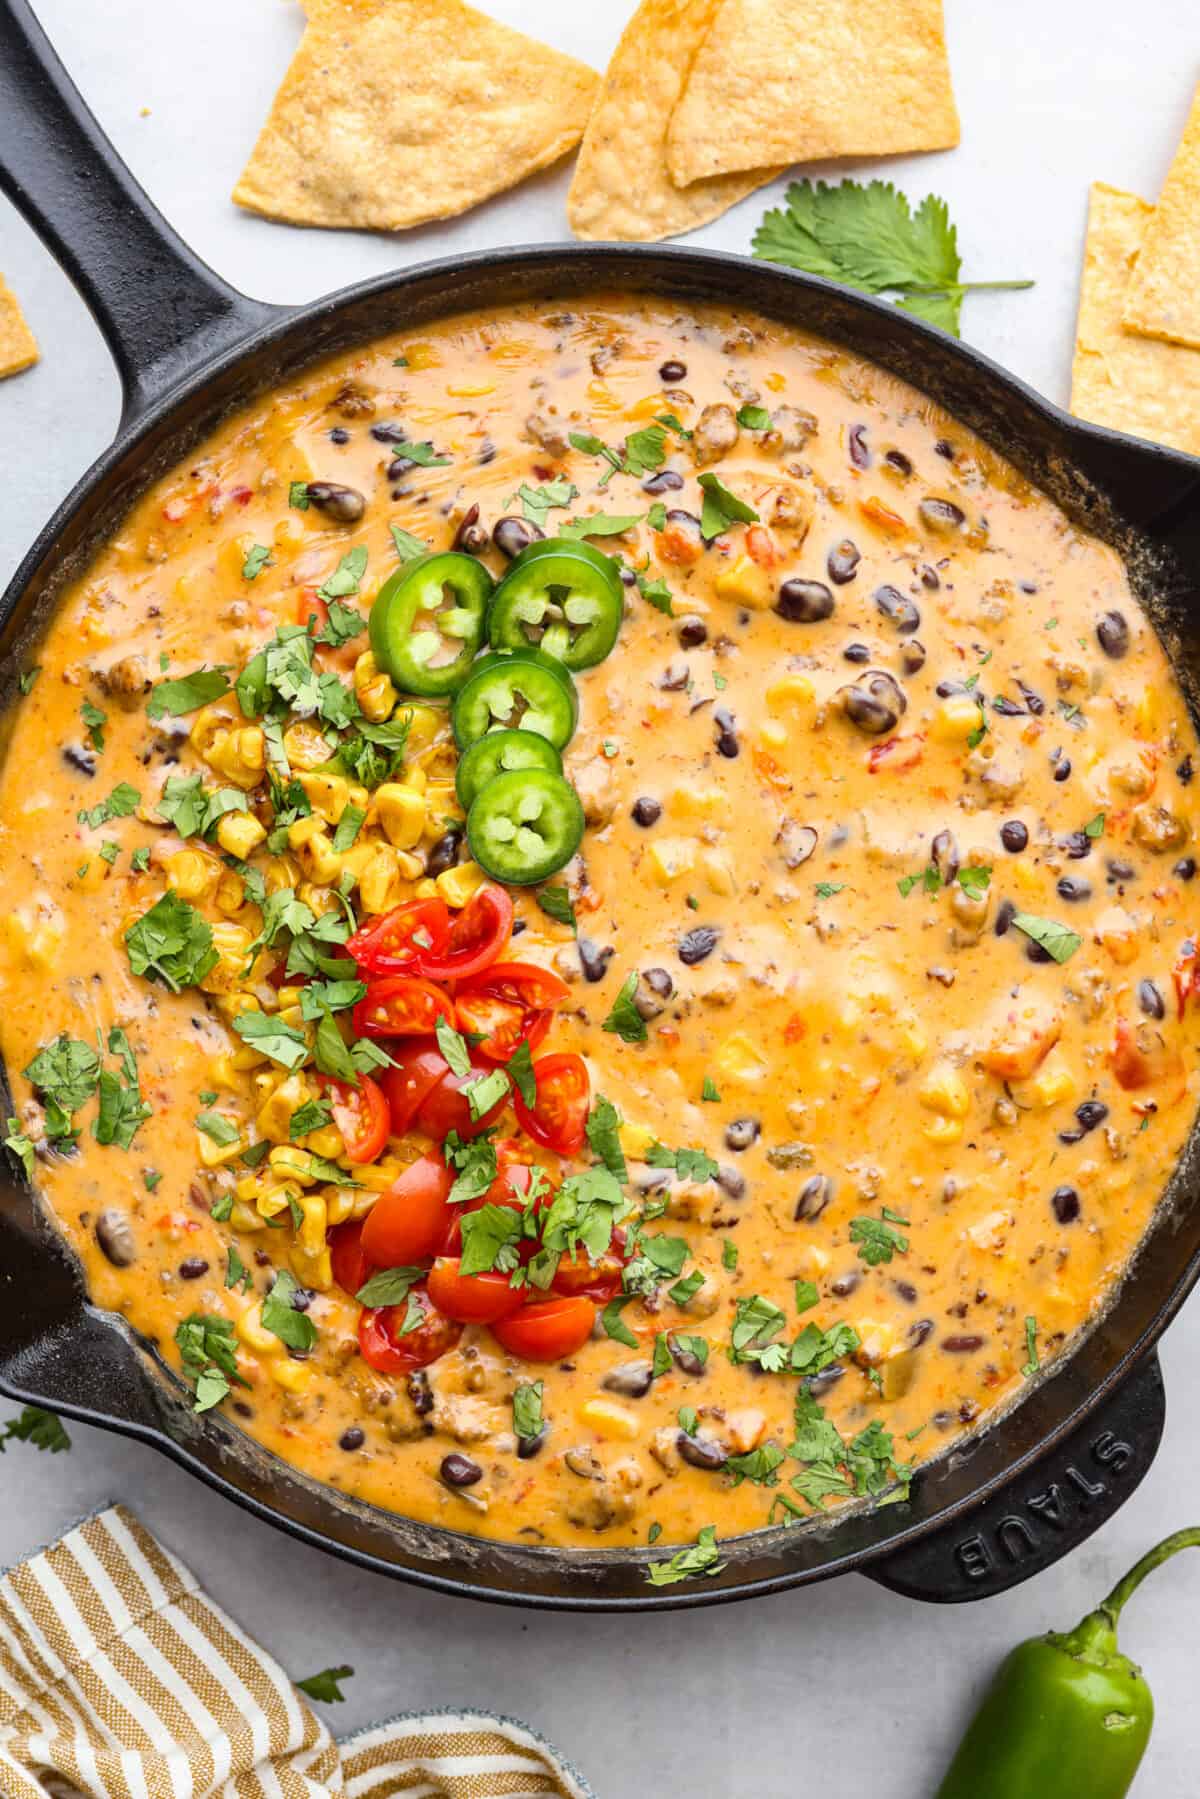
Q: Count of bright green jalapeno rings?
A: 5